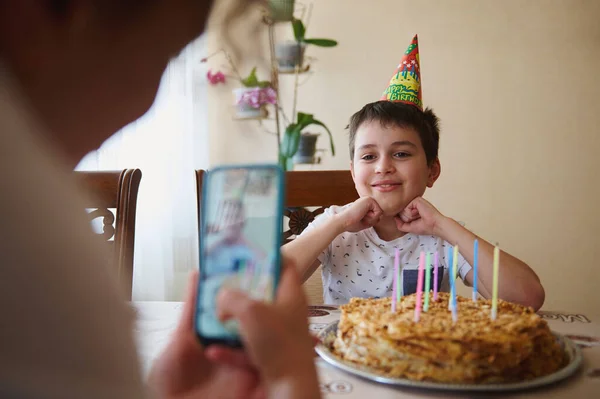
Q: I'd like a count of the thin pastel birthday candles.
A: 9